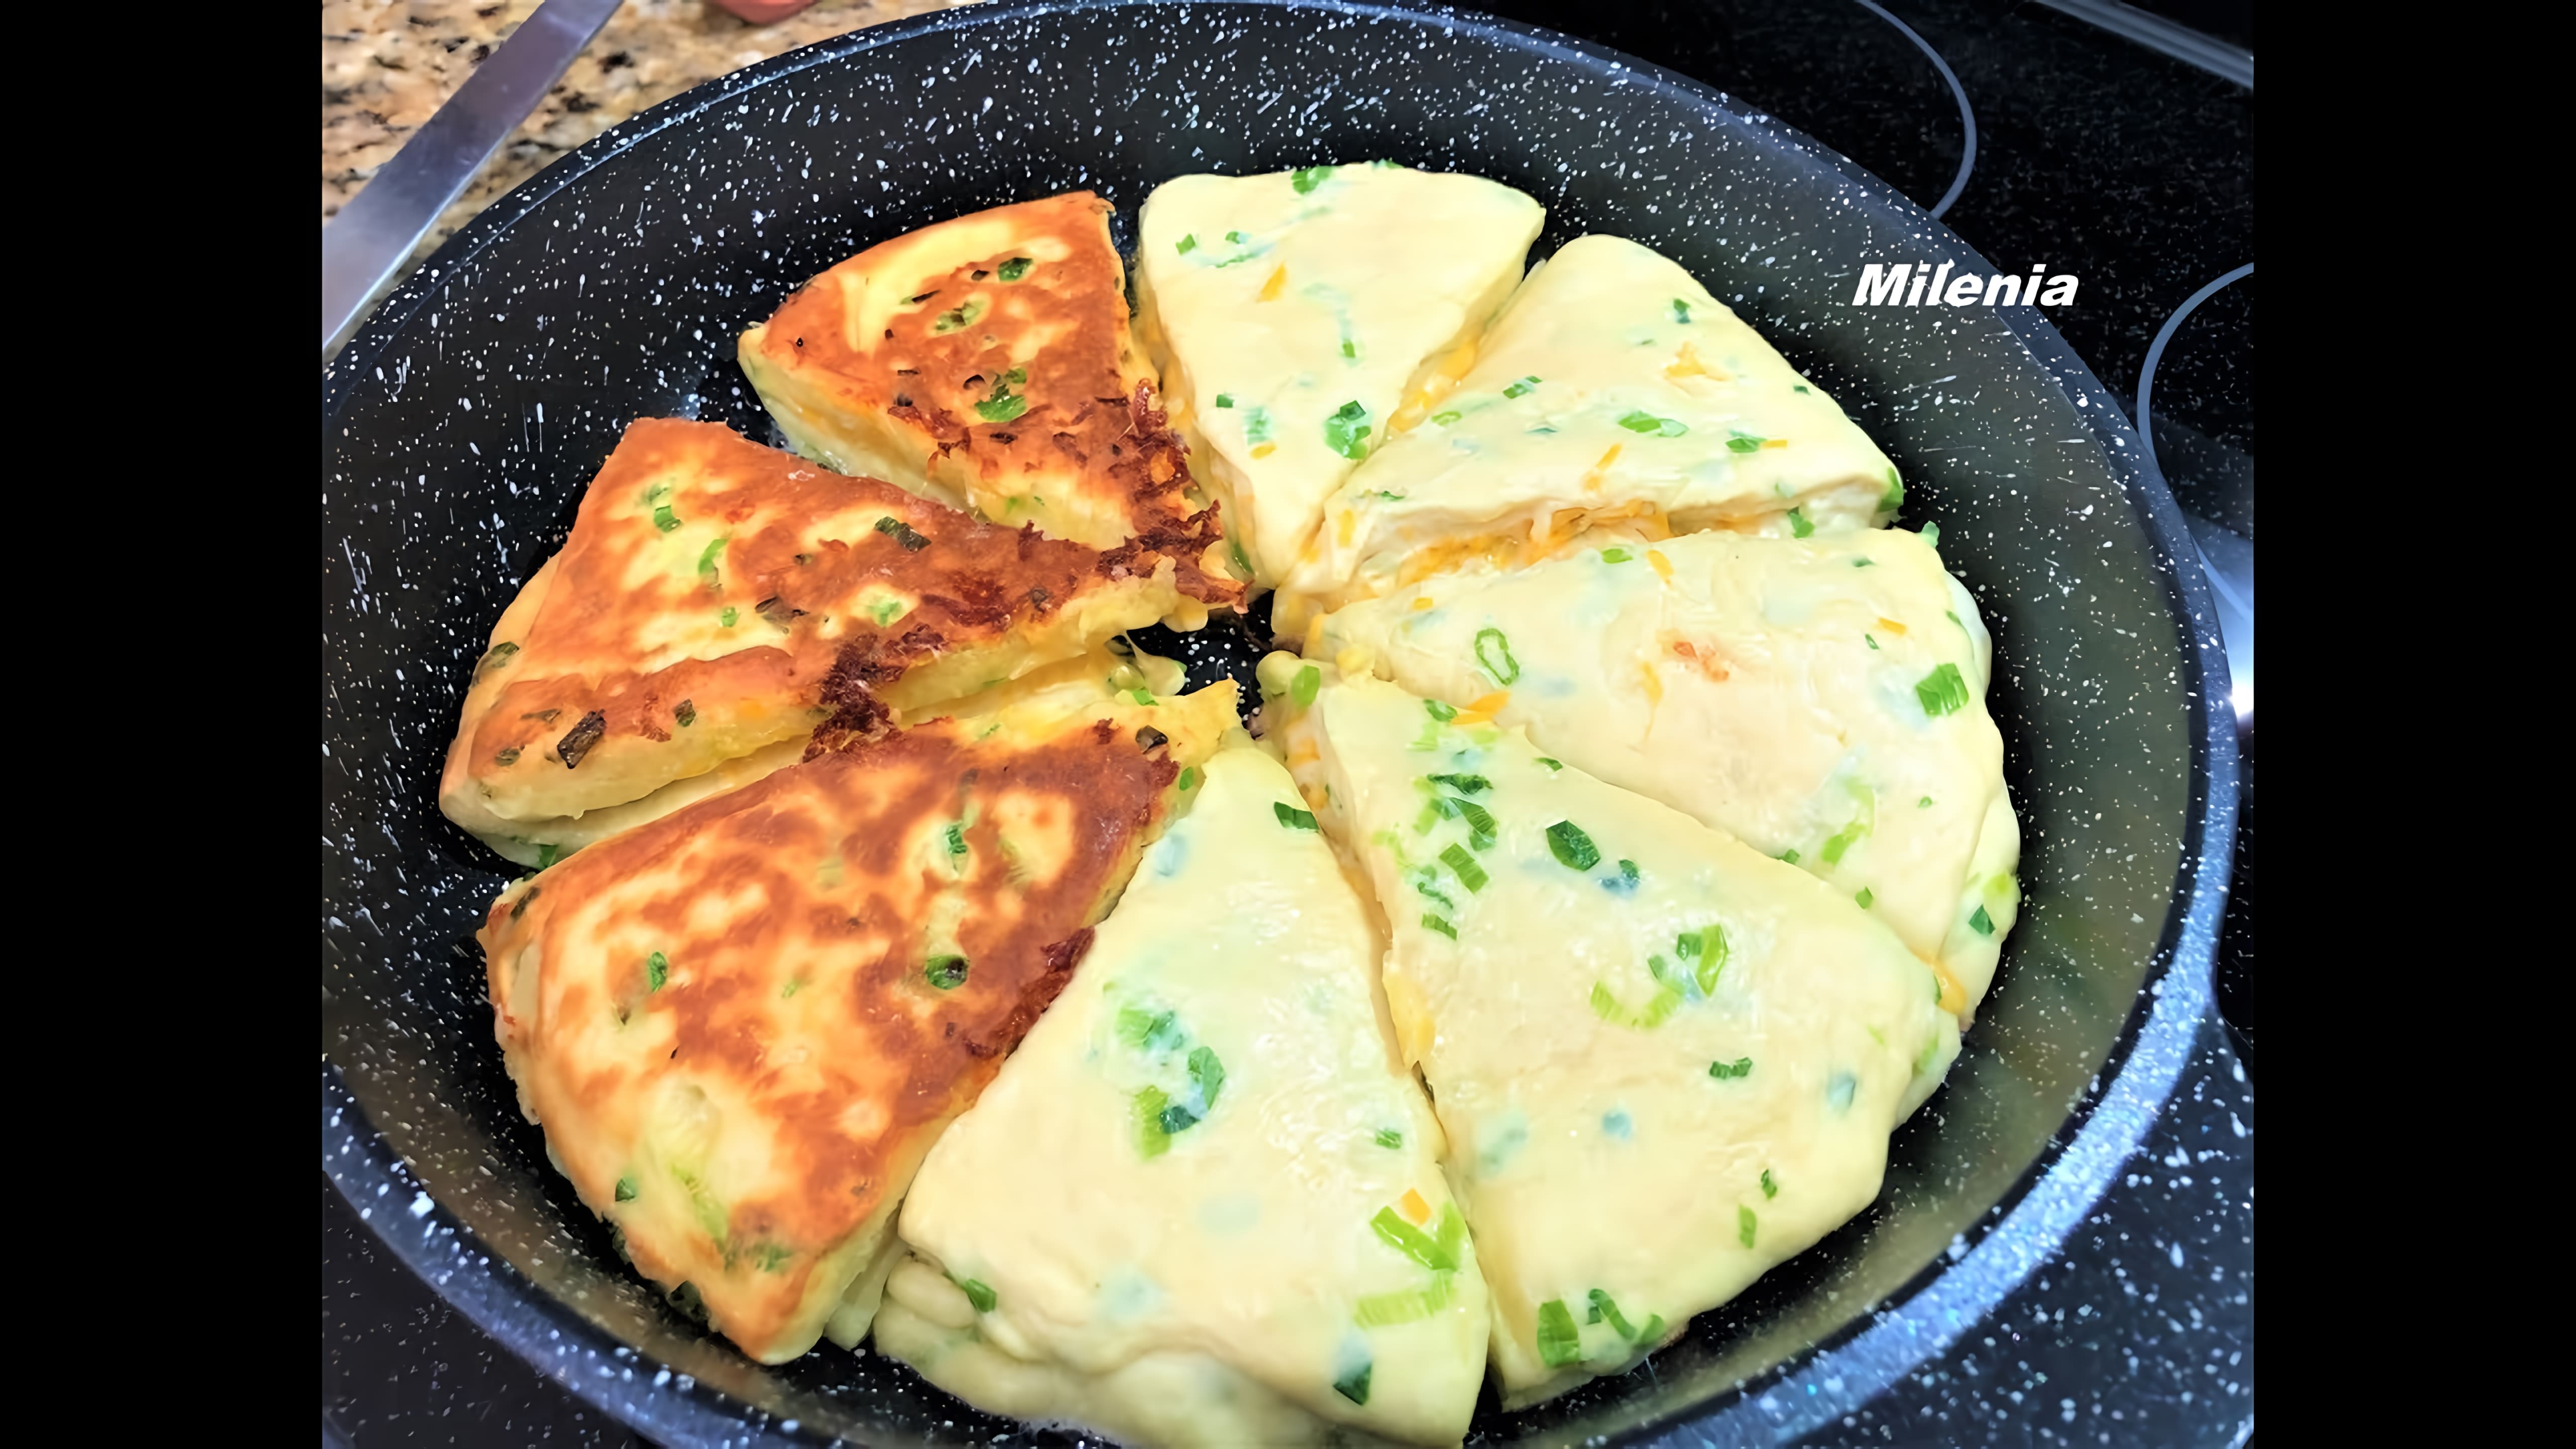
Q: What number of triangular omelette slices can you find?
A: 8